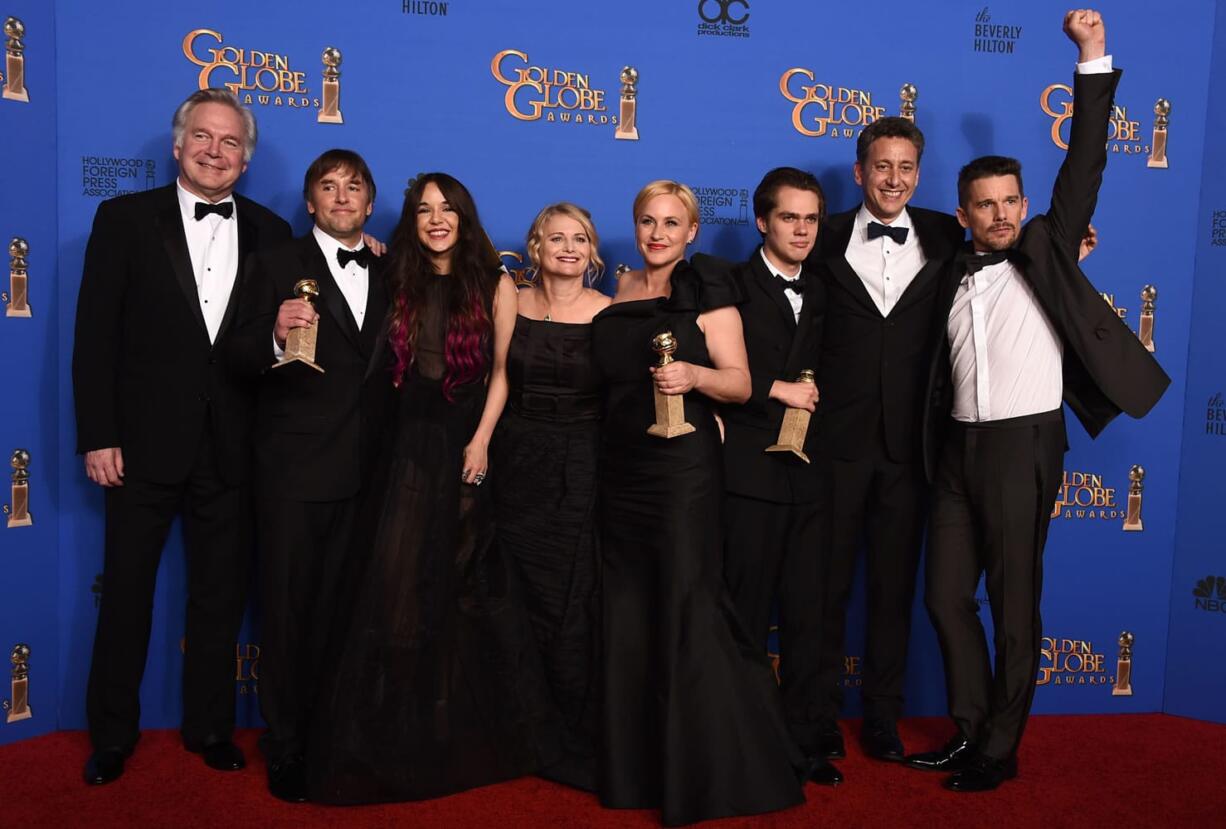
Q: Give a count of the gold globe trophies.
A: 3